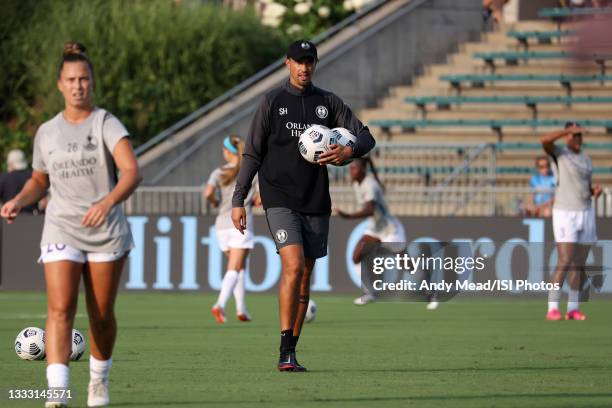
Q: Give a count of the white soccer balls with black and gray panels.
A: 5